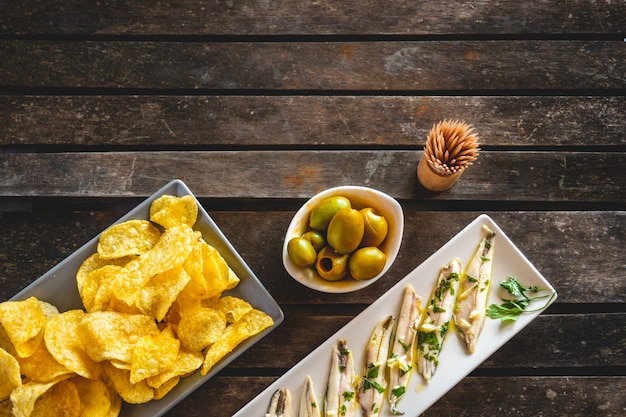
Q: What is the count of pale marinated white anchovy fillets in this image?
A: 7